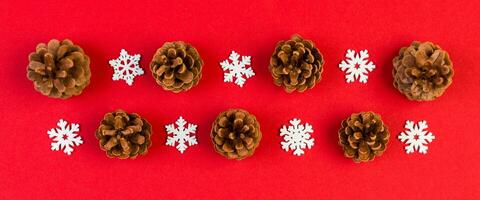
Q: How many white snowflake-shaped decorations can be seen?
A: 7